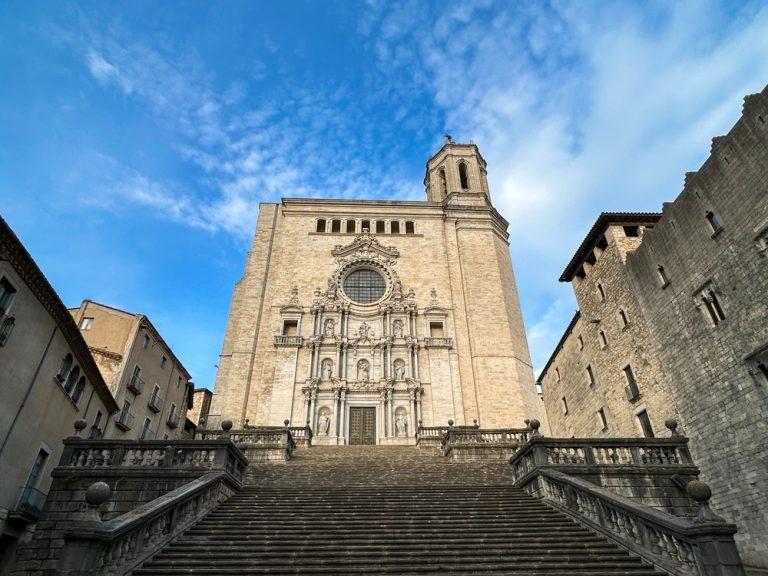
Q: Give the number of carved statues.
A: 7